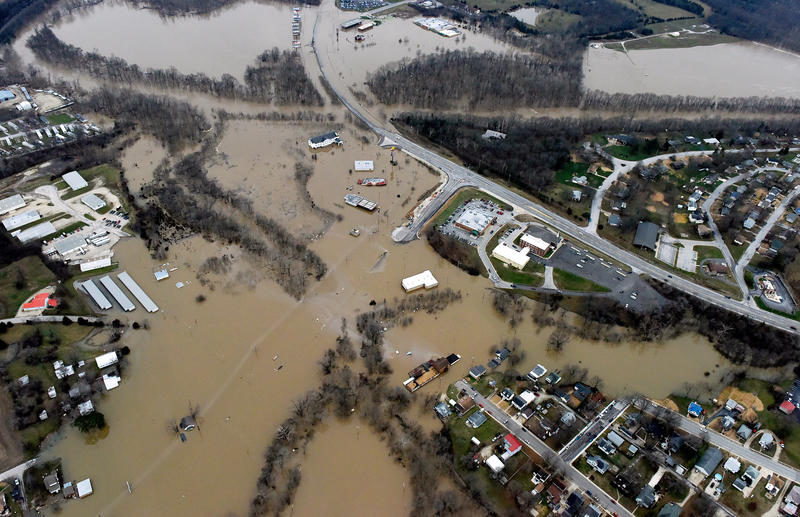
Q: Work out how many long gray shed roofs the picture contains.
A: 3